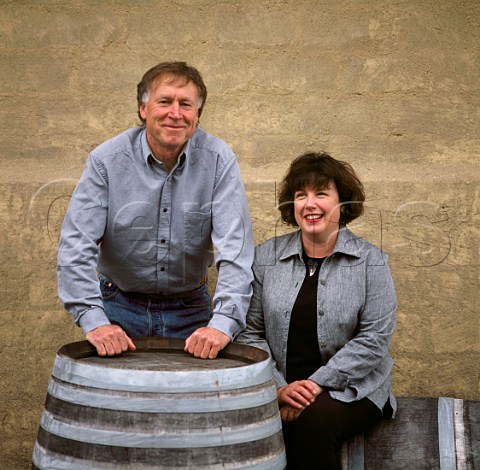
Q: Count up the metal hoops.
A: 6